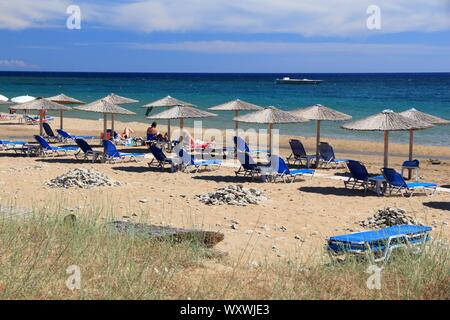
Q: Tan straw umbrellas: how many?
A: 11